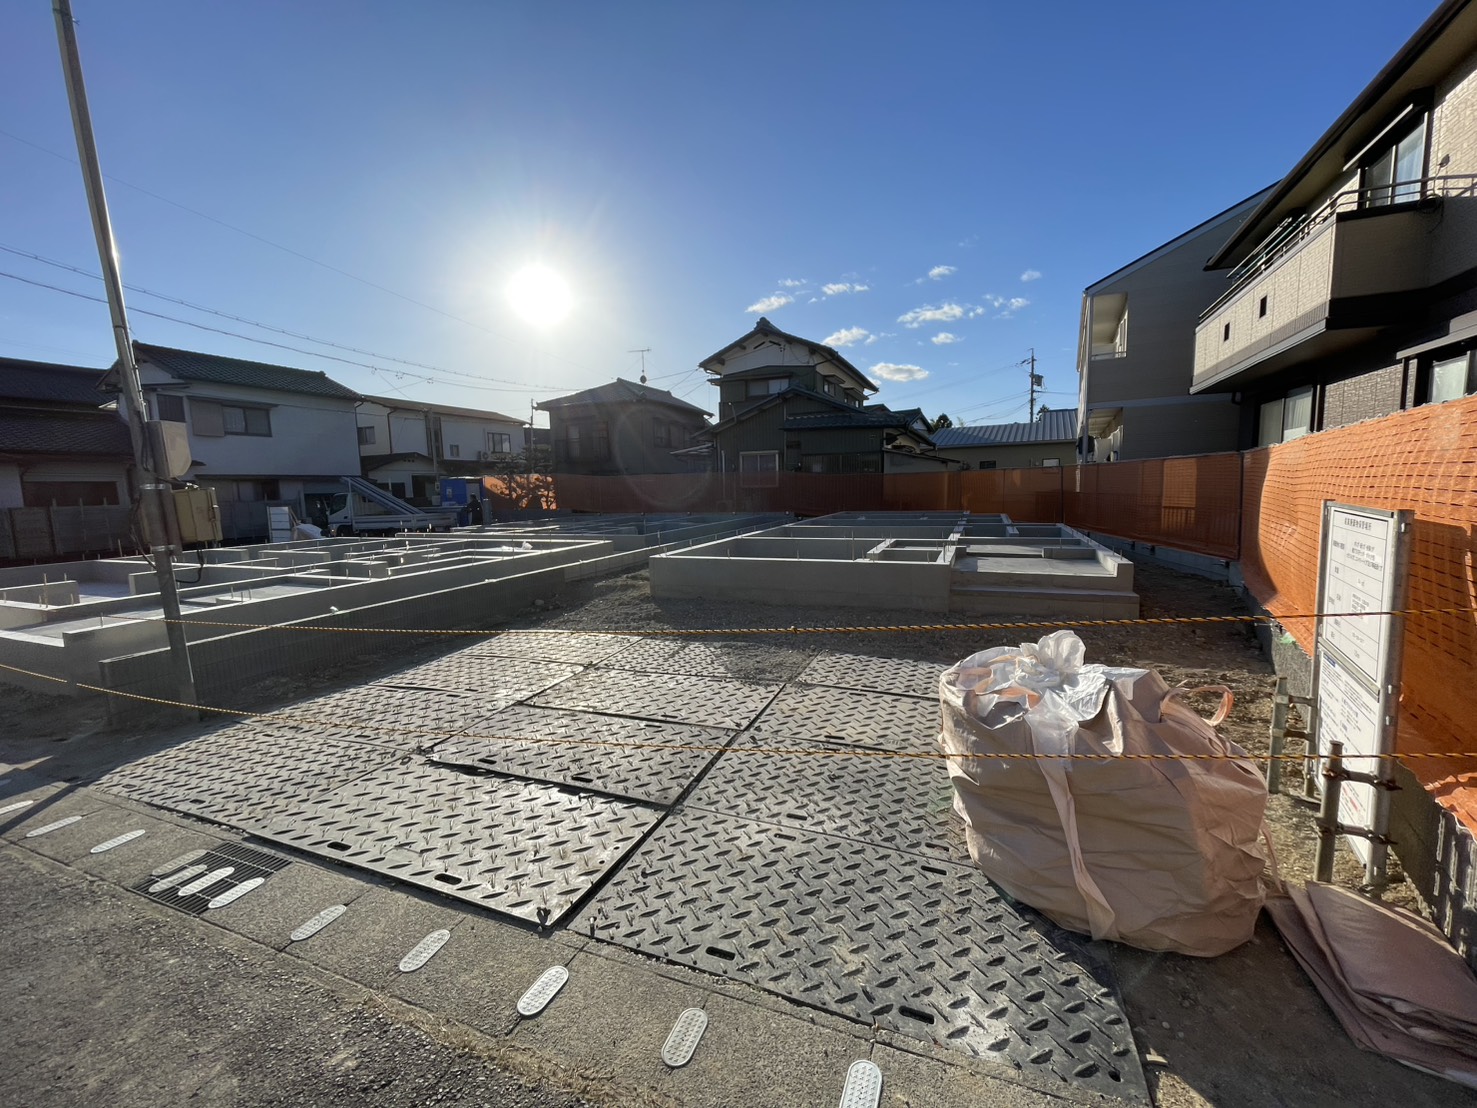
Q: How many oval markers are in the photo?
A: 12